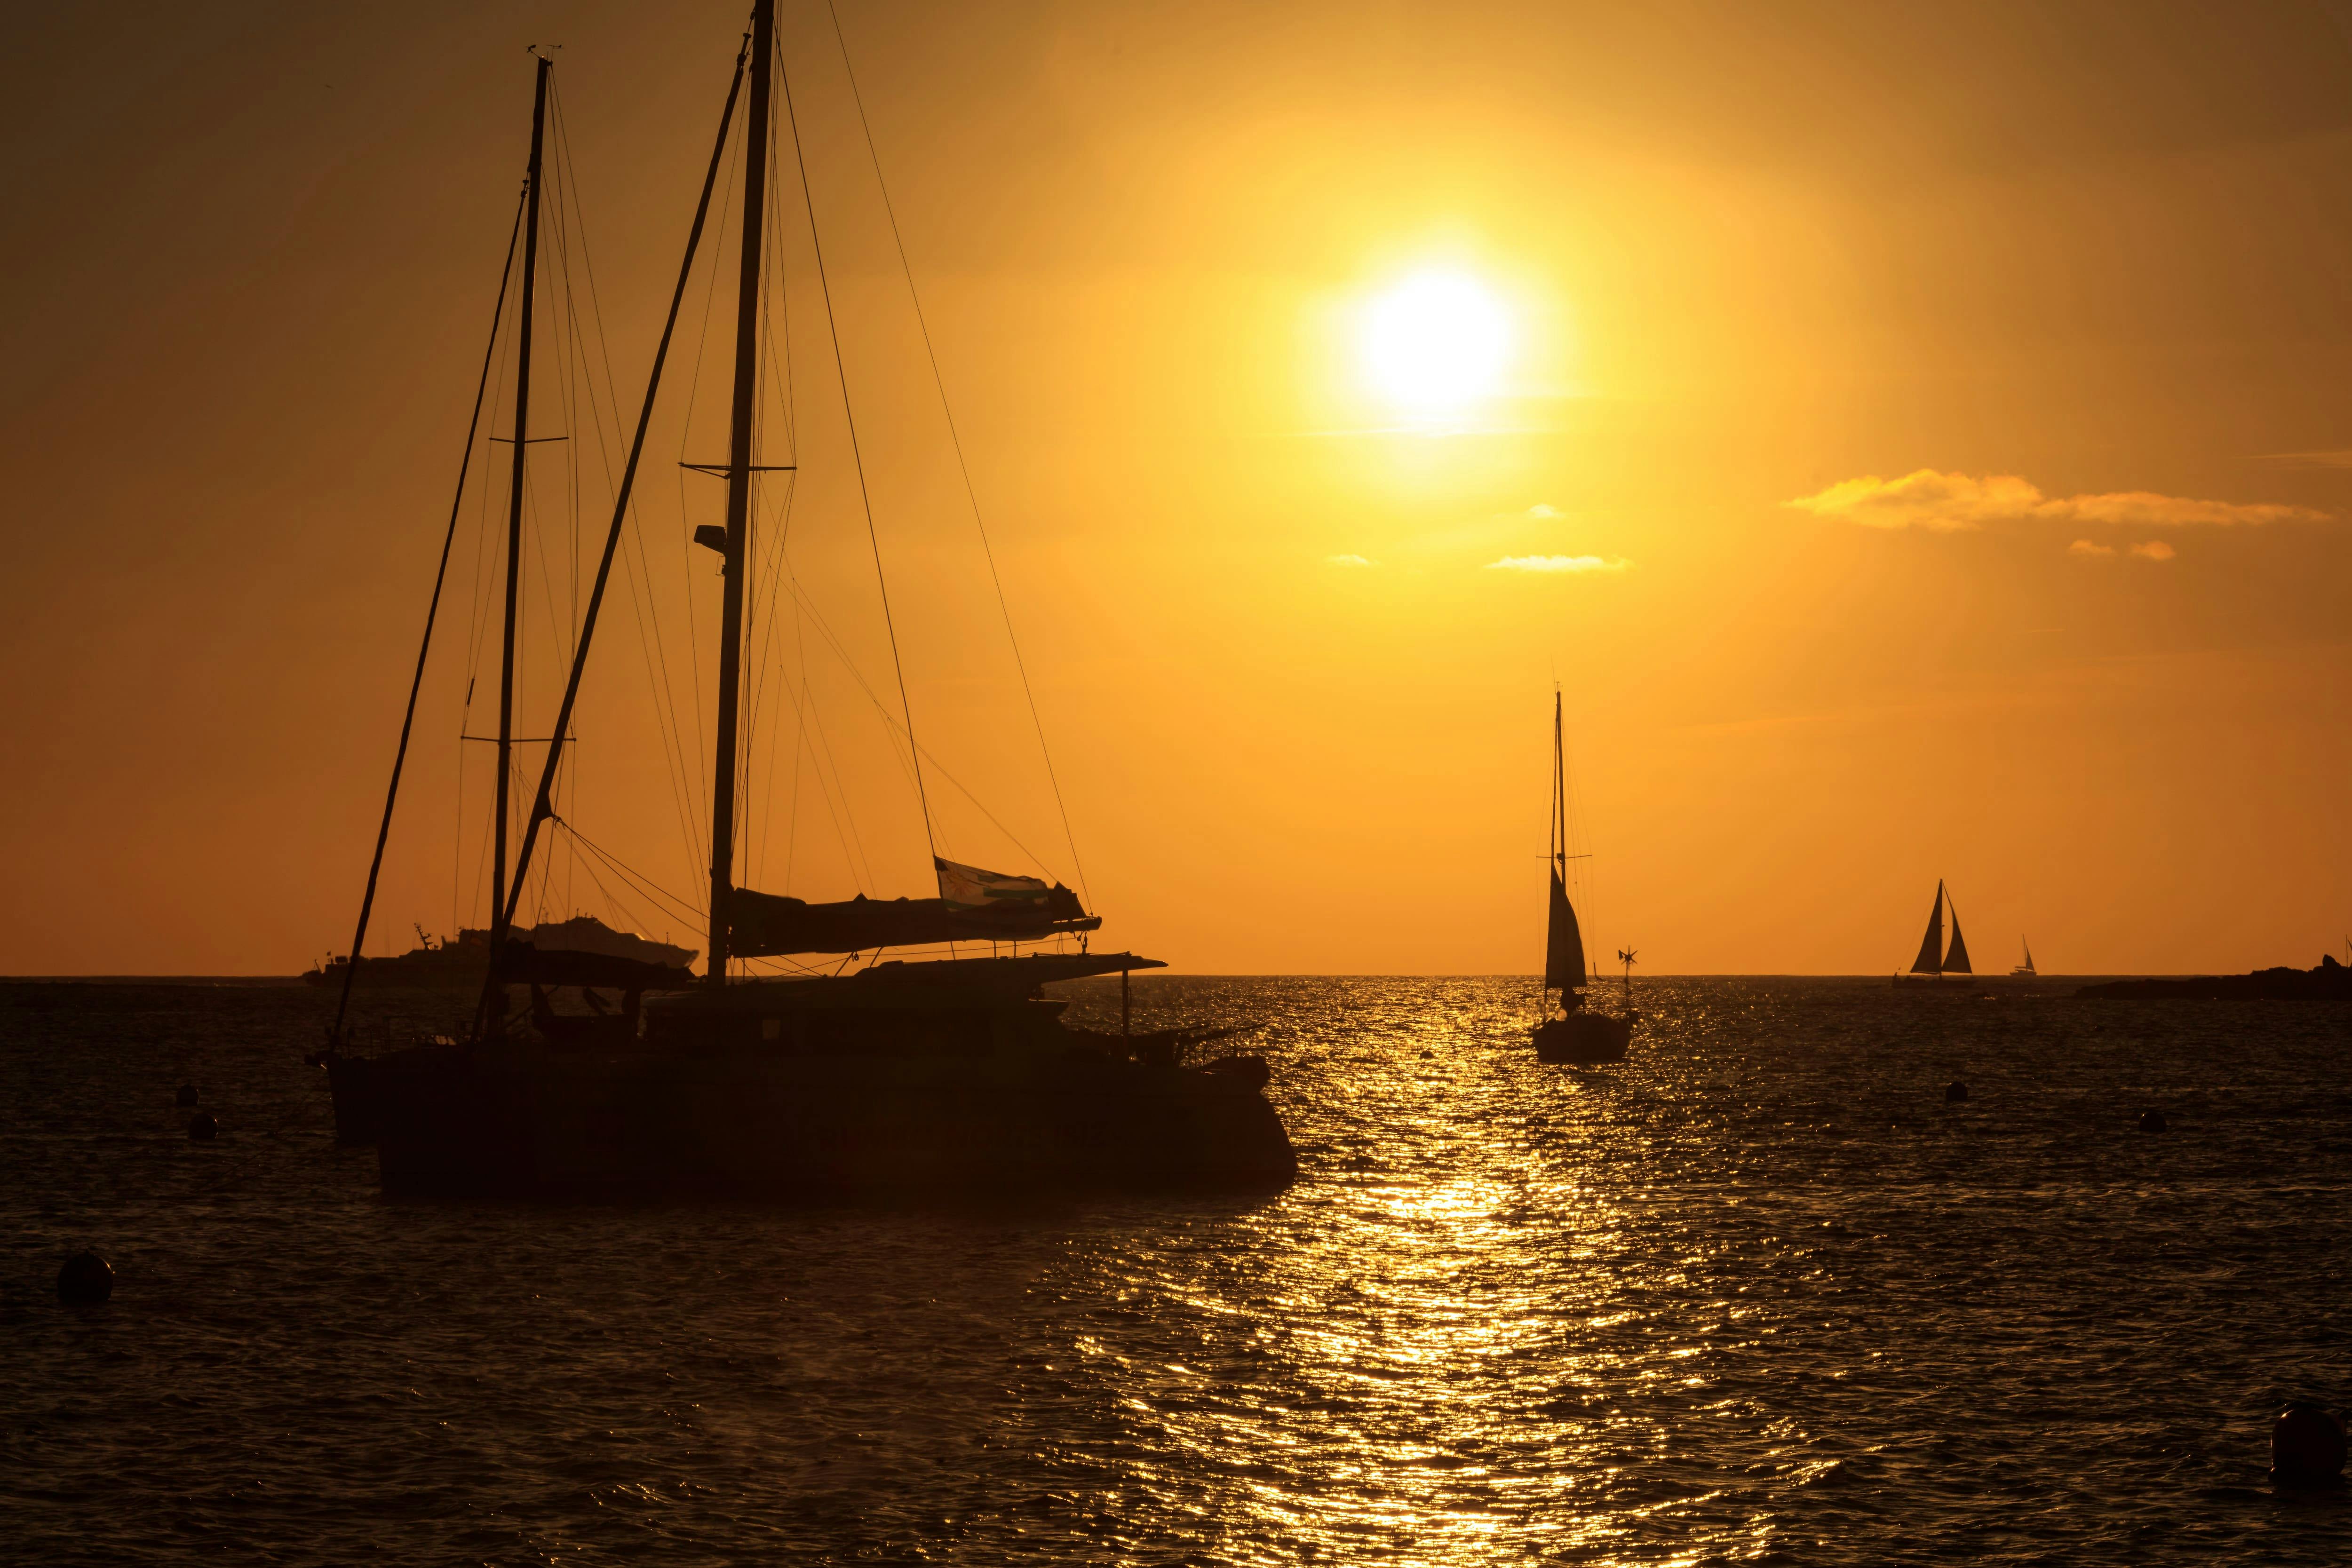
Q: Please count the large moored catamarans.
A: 1